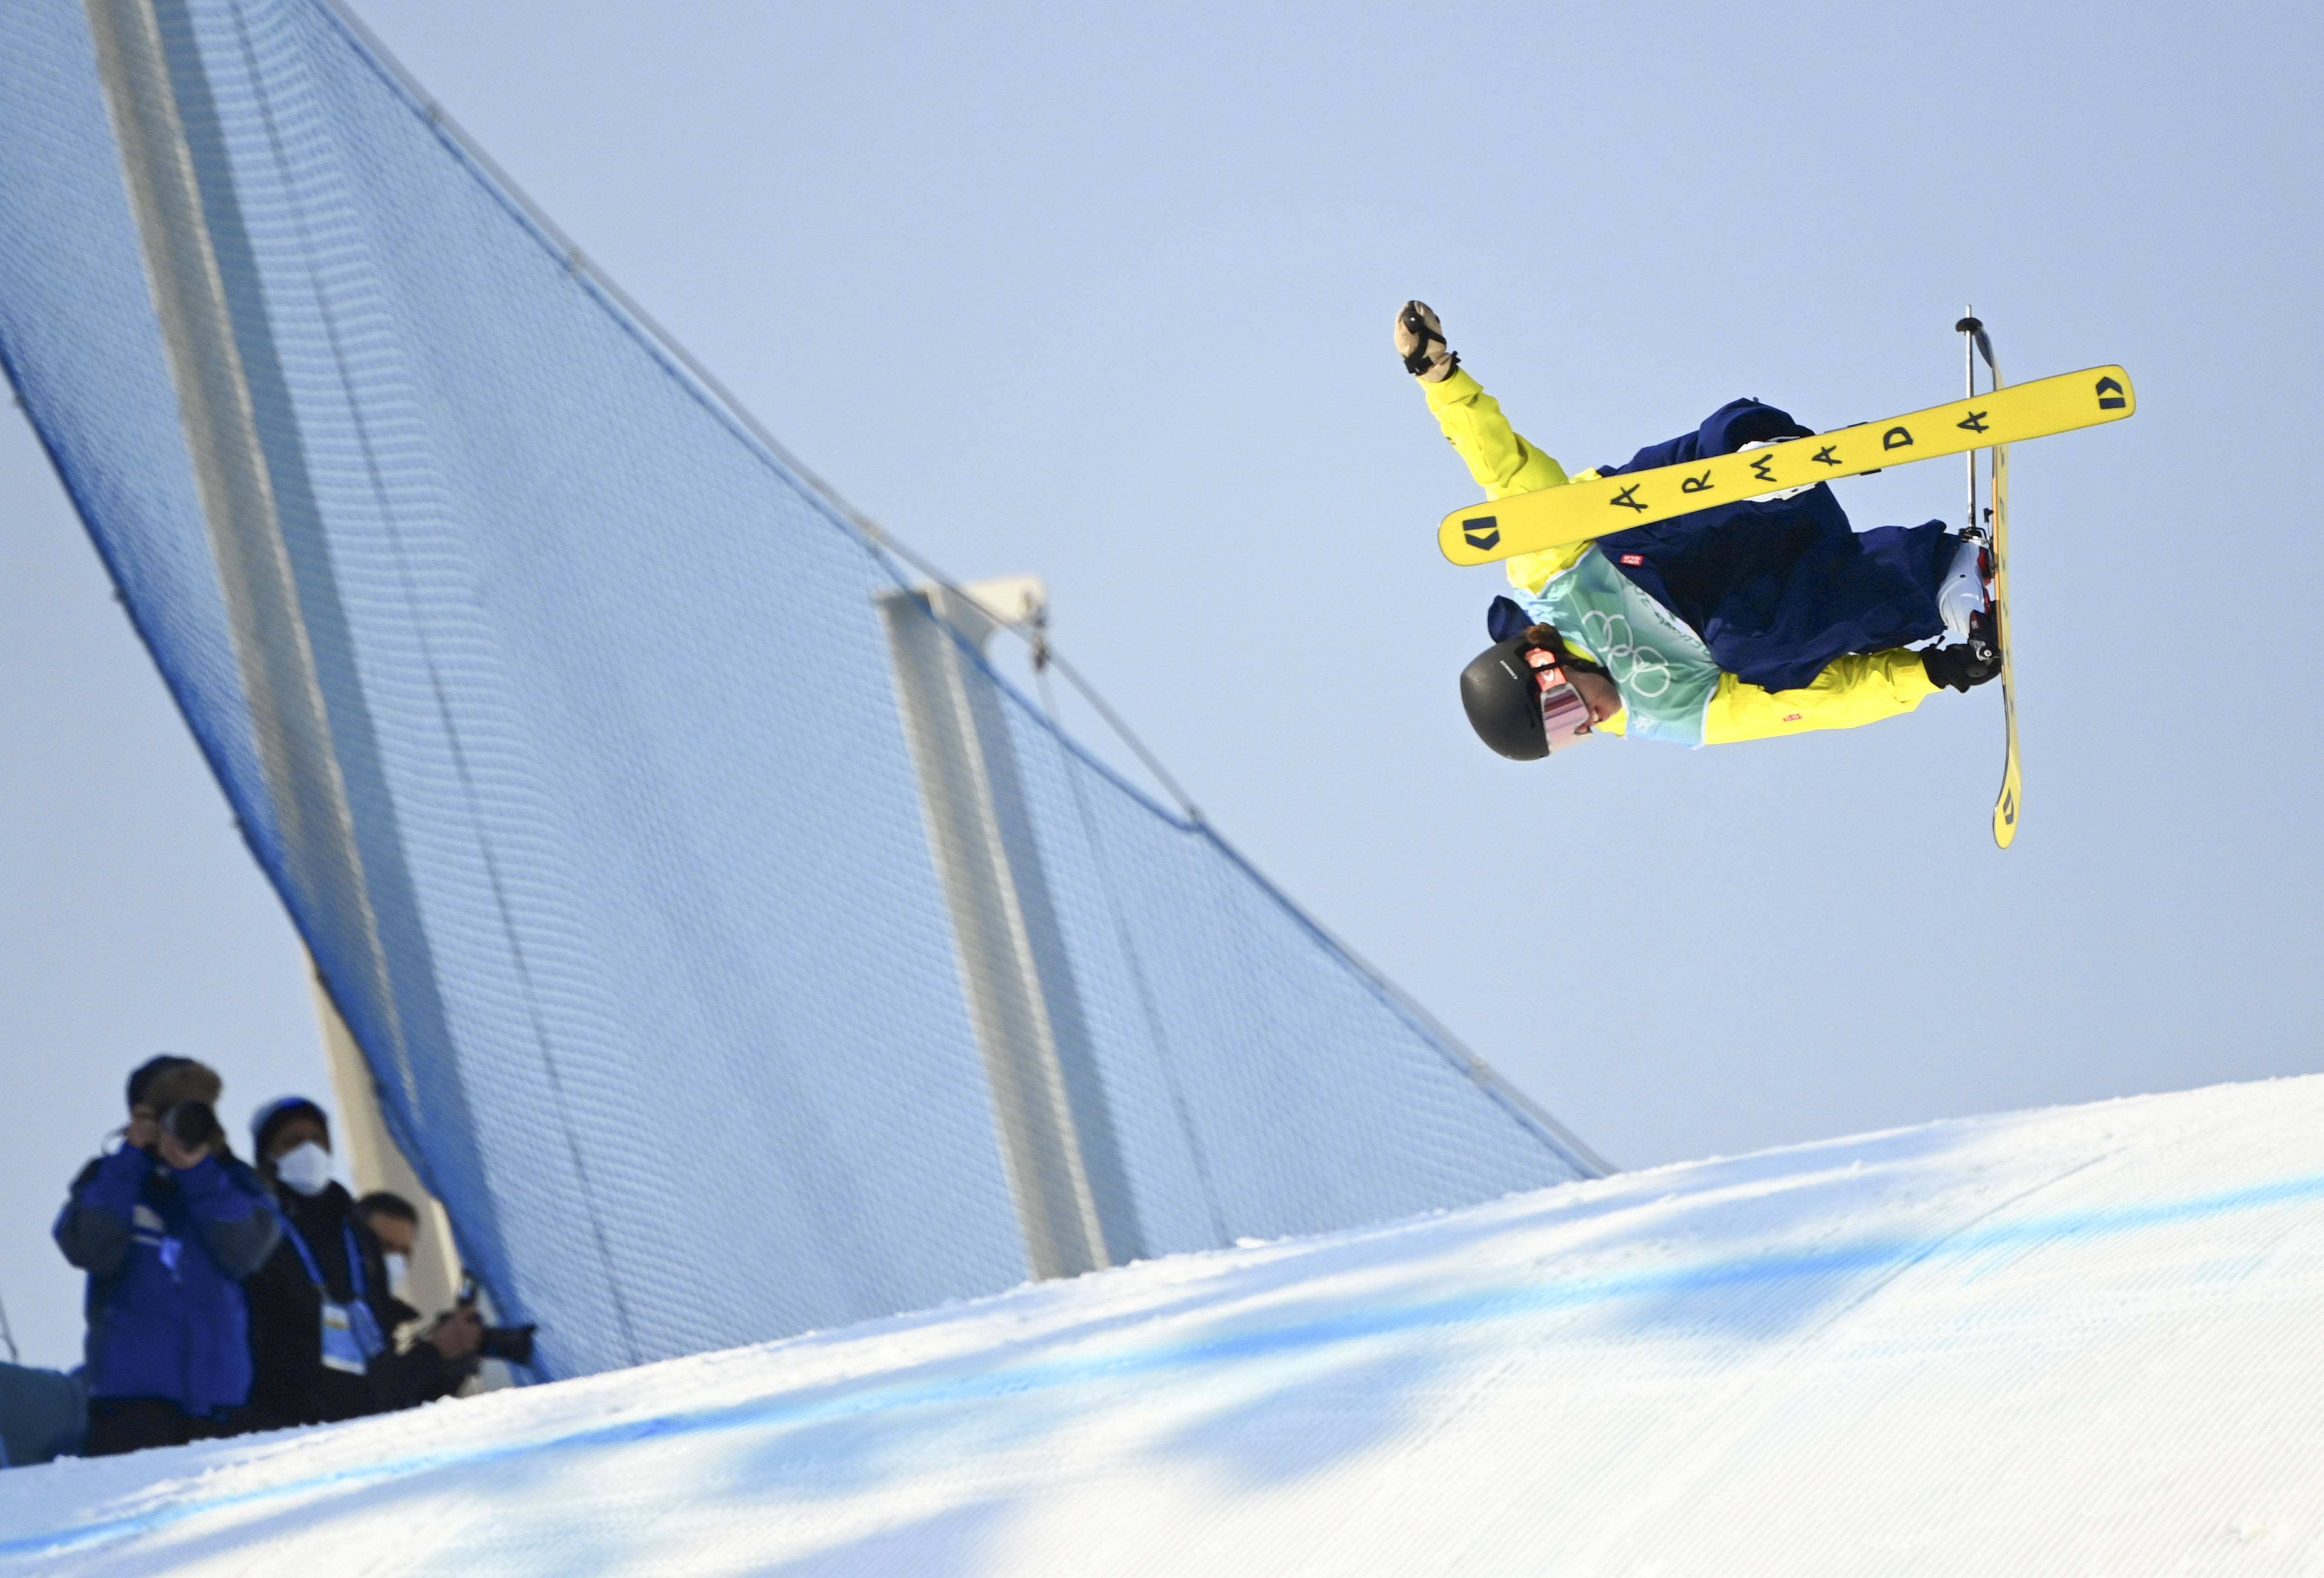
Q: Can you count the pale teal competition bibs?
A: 1